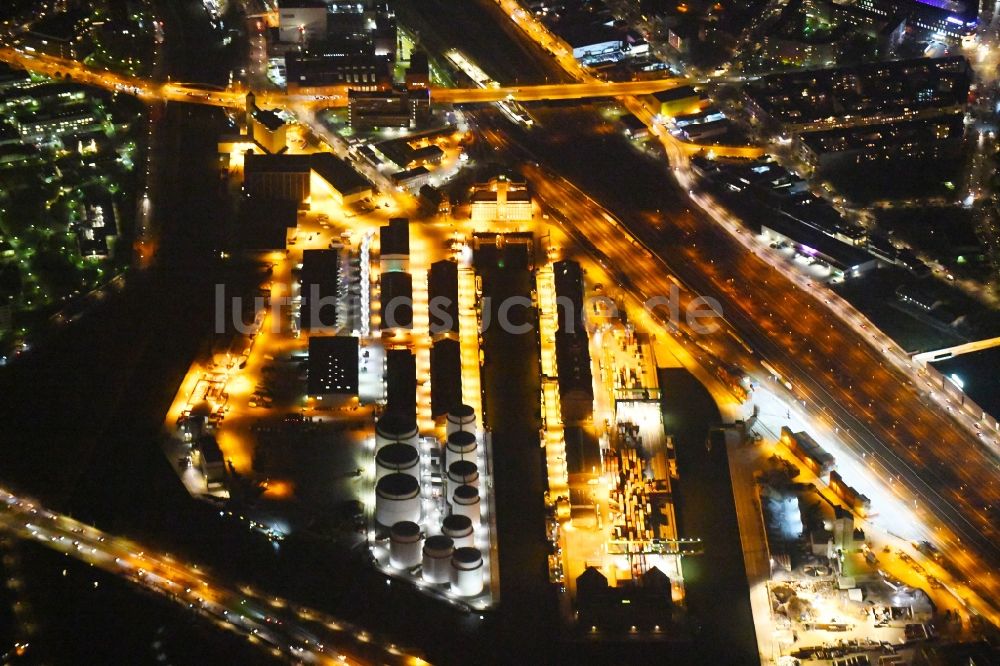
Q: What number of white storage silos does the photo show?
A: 11